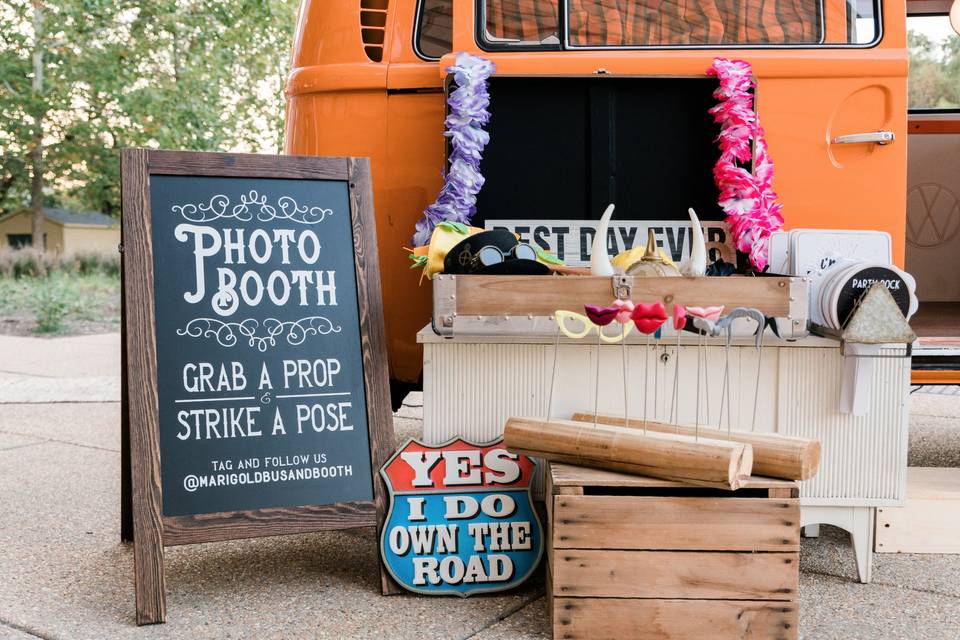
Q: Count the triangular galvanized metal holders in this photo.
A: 1